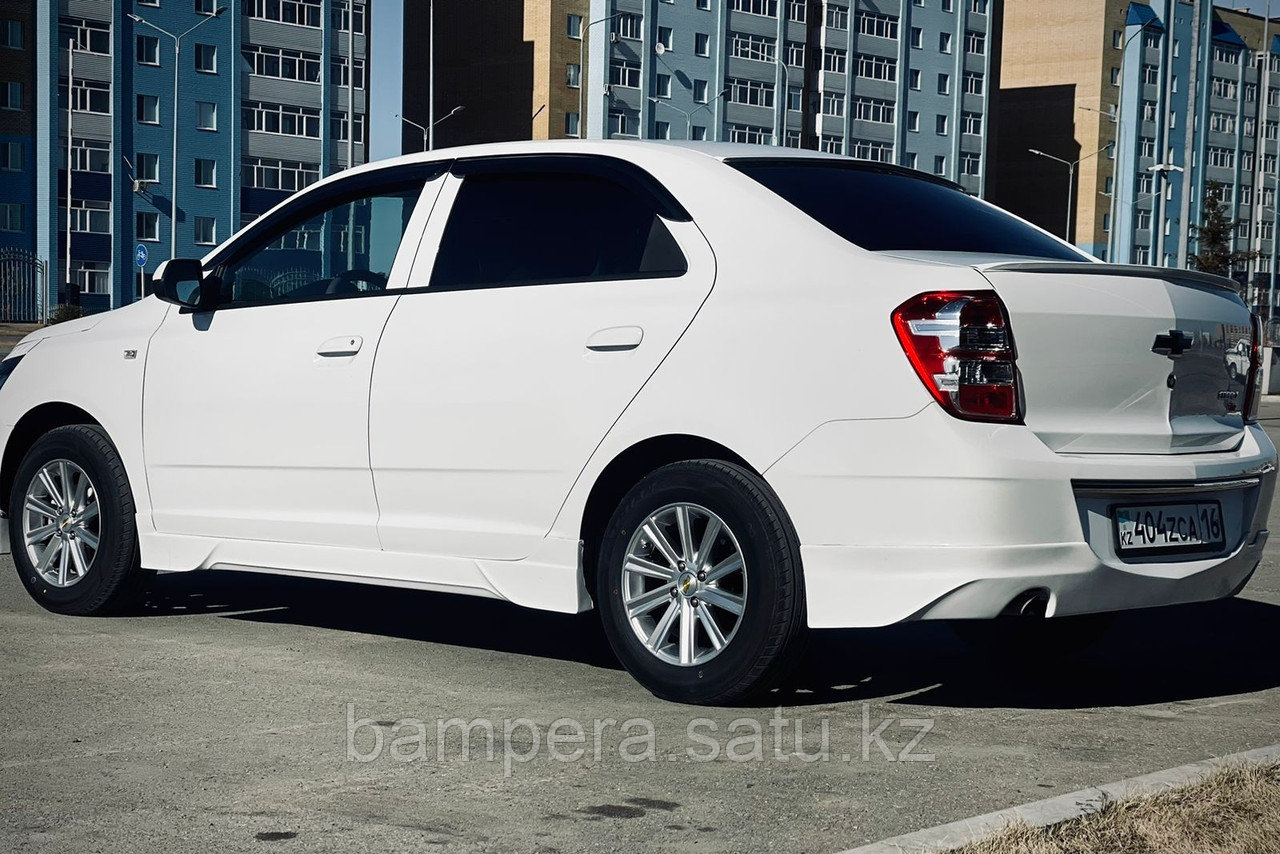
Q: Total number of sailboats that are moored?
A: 0